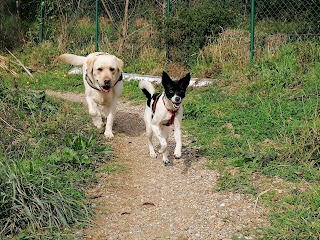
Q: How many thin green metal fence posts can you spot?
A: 4